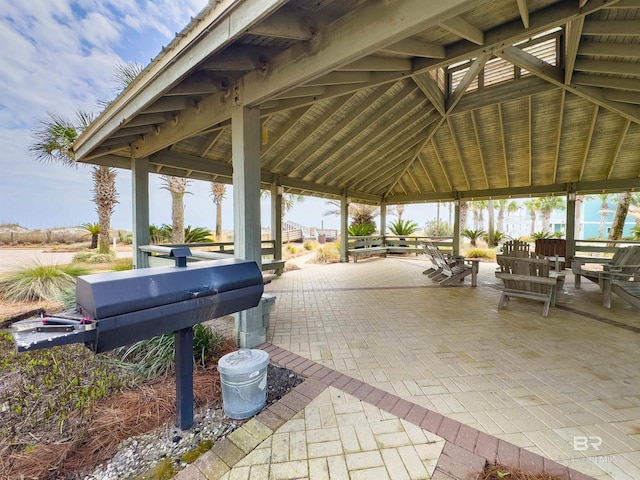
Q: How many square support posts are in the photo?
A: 7